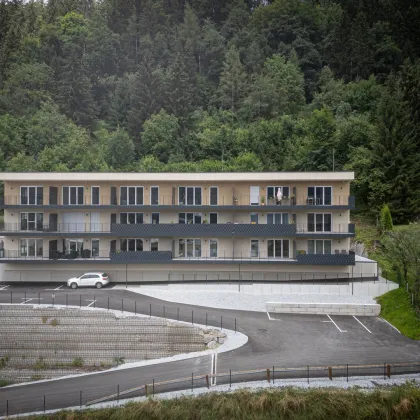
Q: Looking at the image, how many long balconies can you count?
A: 3